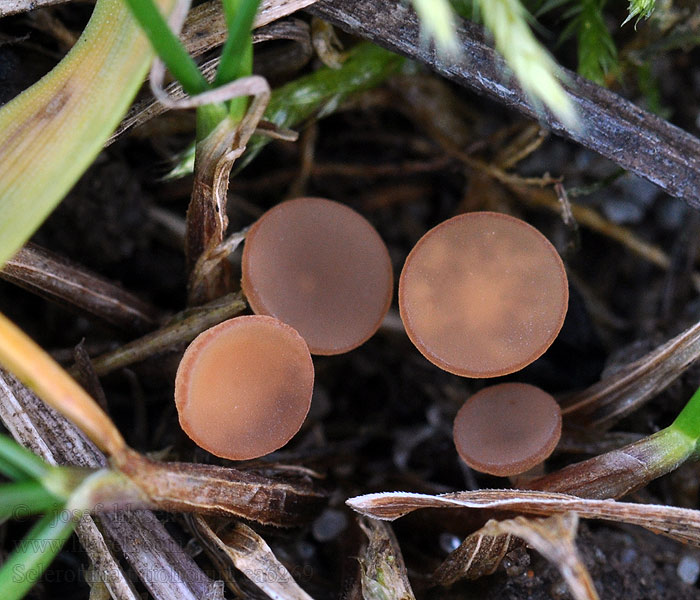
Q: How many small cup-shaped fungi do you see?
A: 4